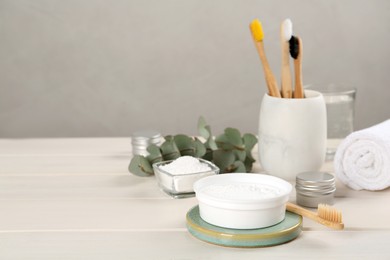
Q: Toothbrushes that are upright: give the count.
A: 3